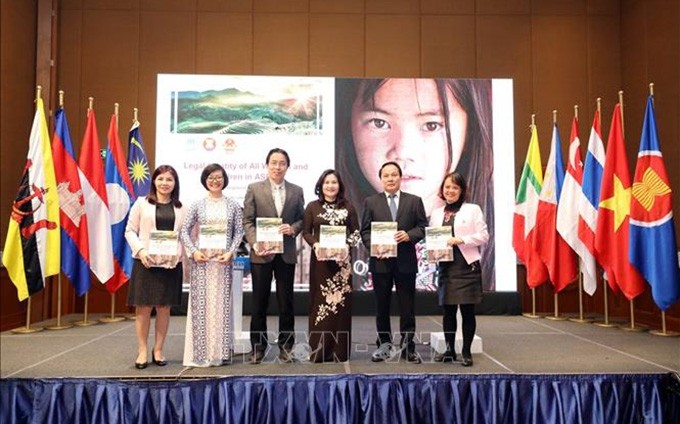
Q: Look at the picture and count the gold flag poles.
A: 11